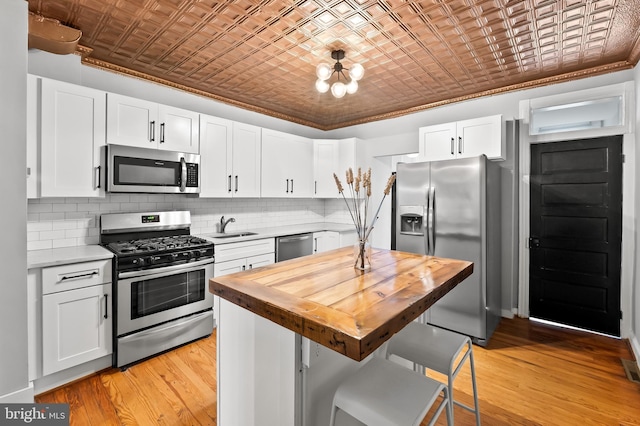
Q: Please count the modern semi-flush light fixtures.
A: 1